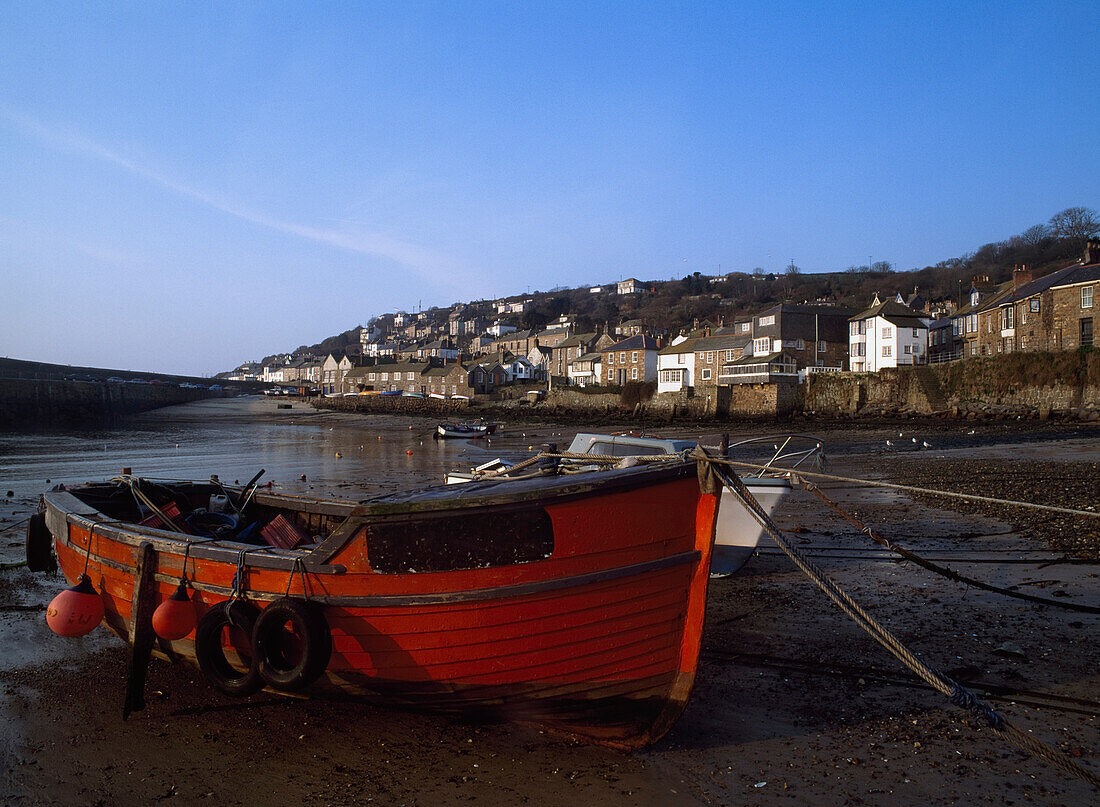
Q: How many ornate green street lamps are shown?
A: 0